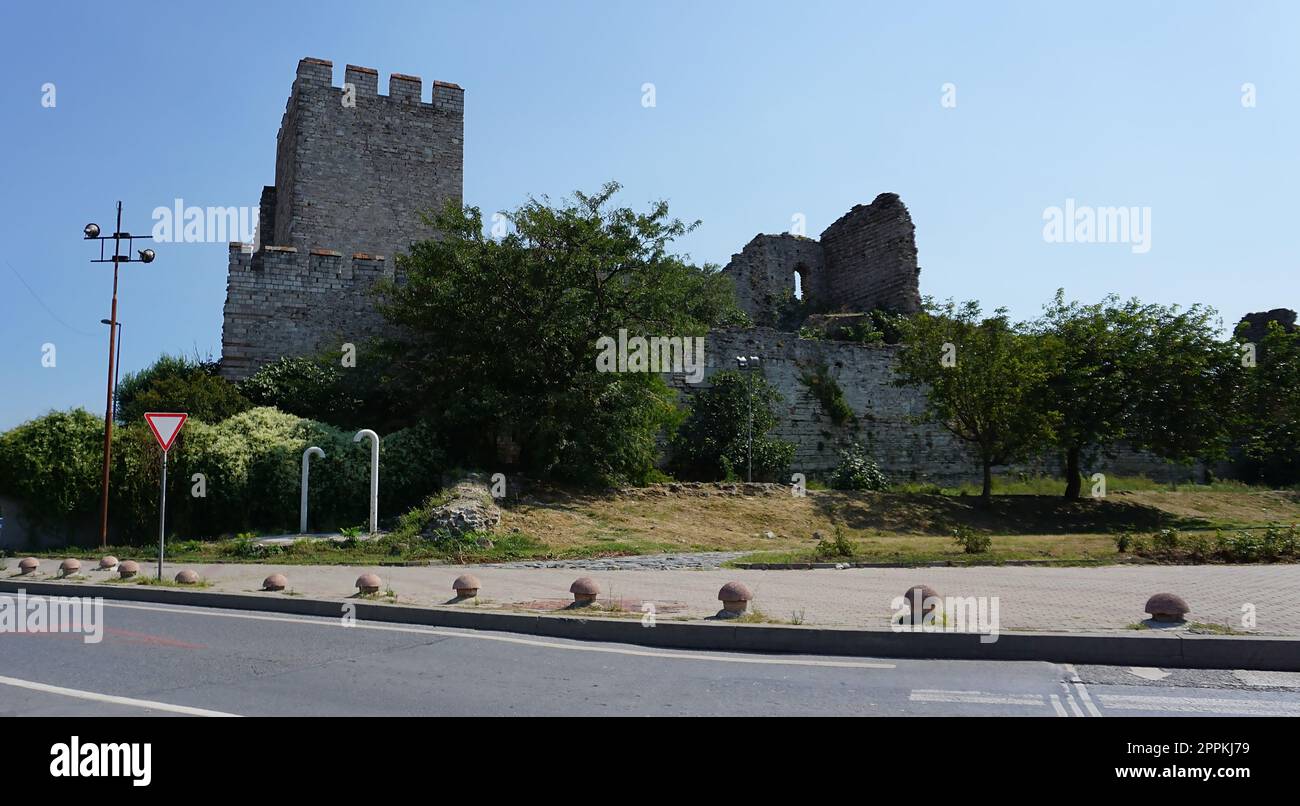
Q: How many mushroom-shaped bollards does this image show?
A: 12